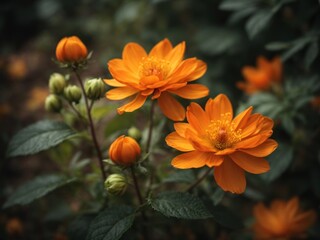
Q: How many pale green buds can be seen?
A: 6